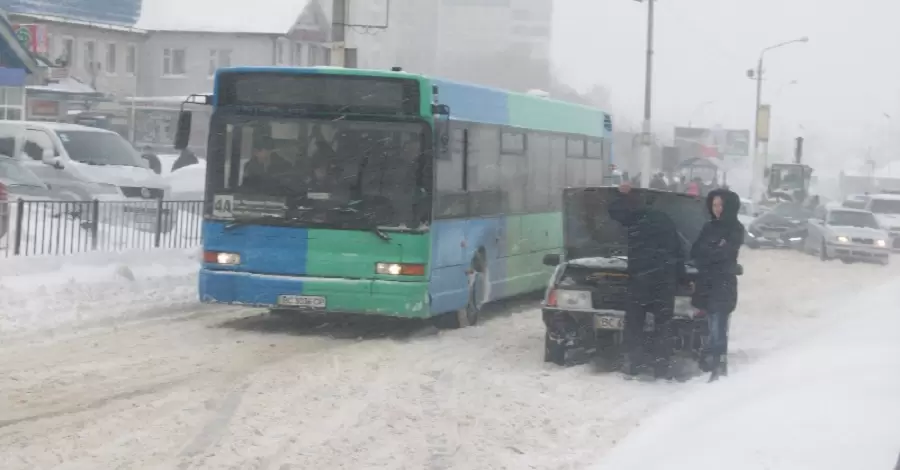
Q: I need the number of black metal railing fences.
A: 1